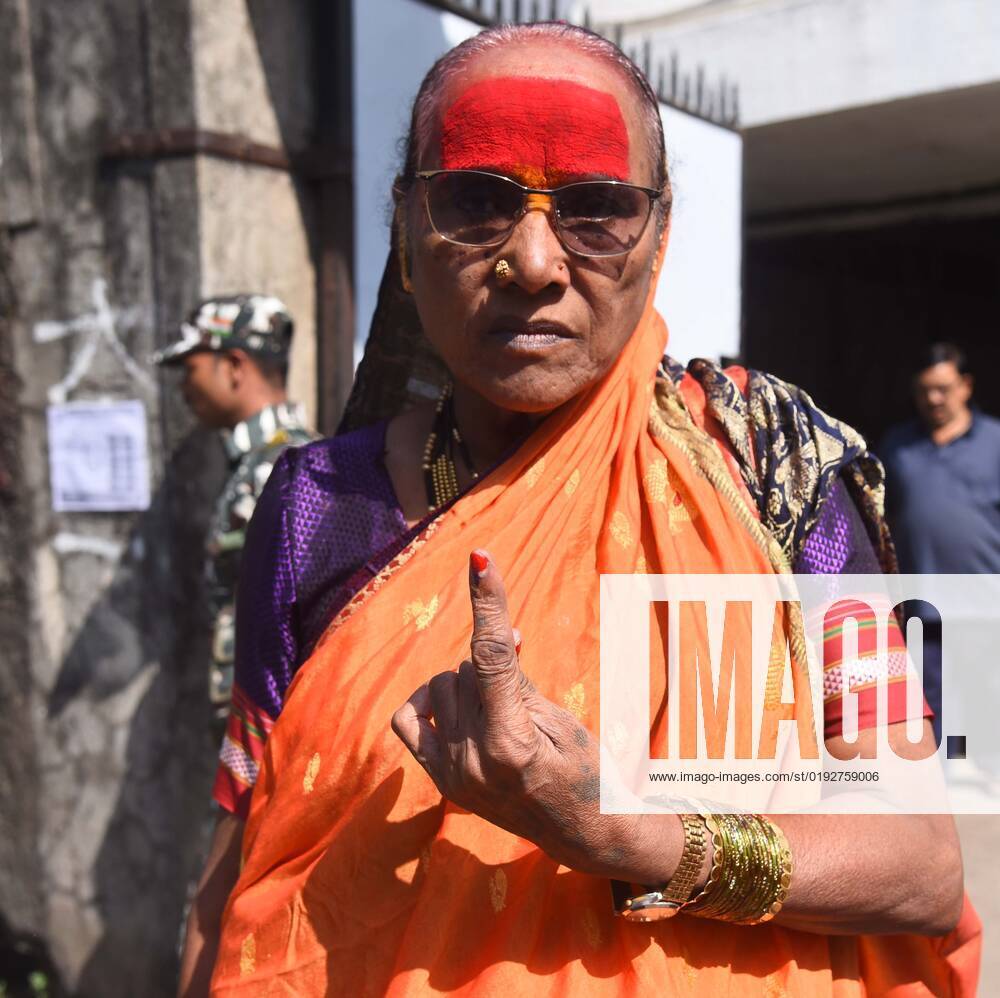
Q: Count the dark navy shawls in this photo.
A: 1